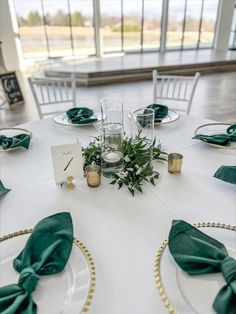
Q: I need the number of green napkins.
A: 8